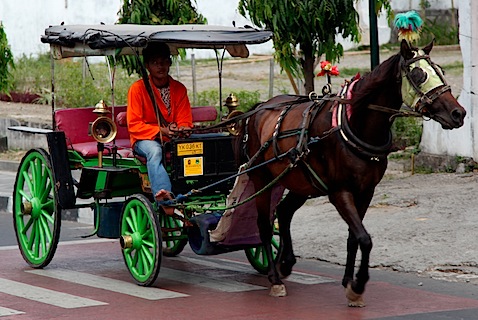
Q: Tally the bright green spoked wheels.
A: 4